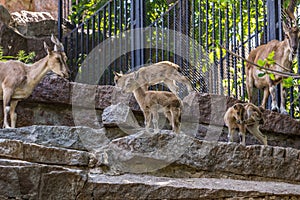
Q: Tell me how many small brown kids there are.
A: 3